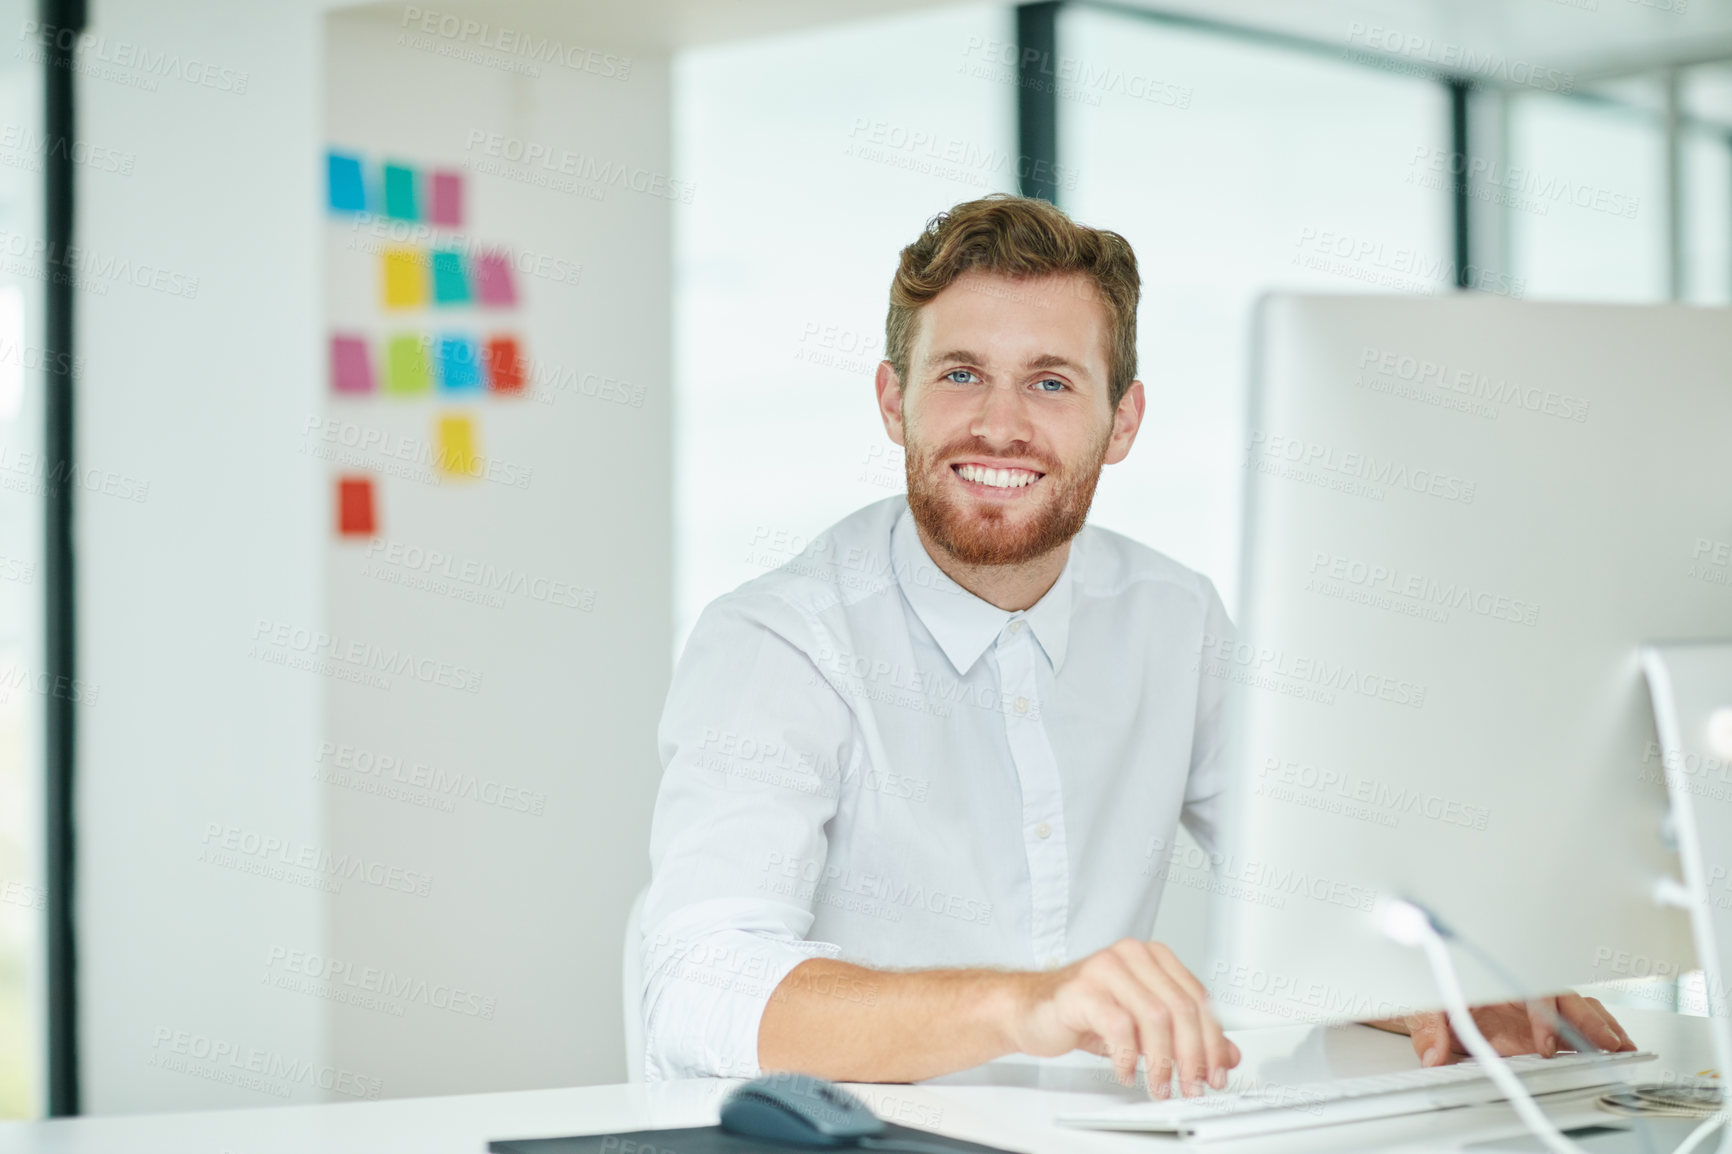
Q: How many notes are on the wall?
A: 12